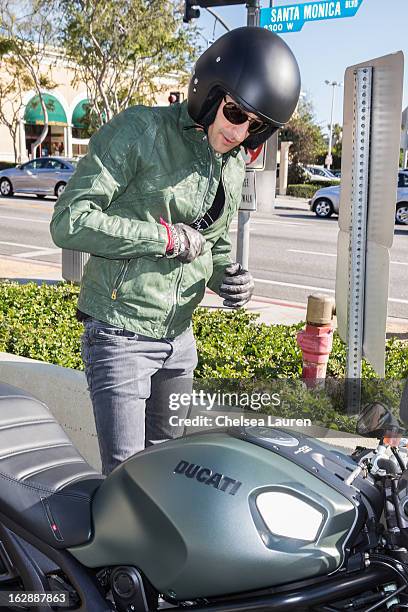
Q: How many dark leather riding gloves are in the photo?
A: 2